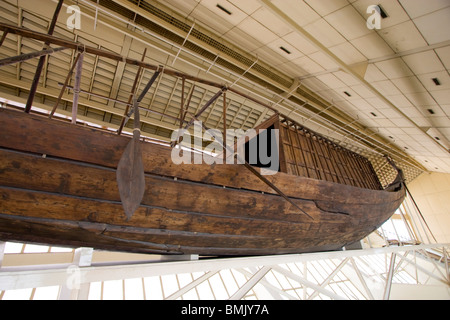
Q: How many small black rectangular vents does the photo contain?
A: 12